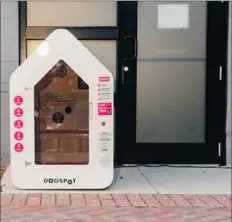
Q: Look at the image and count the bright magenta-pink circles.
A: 5